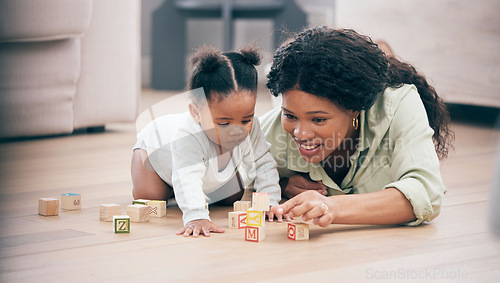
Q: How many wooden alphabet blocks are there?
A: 13